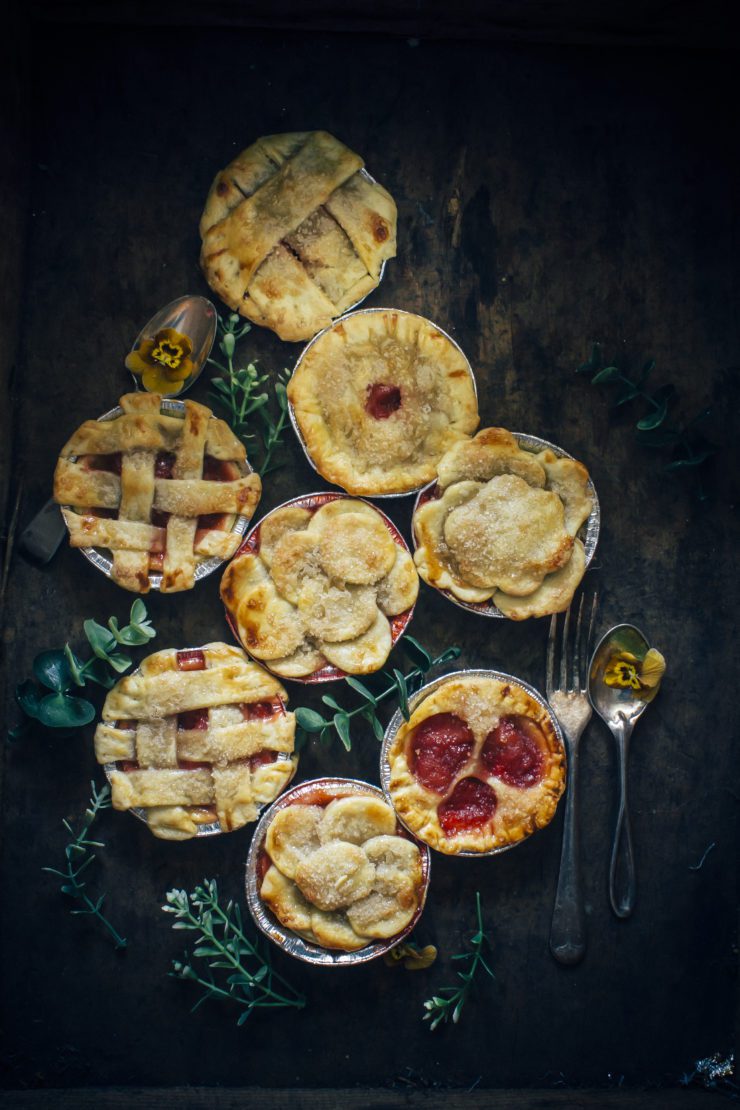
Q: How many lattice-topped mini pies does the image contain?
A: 3